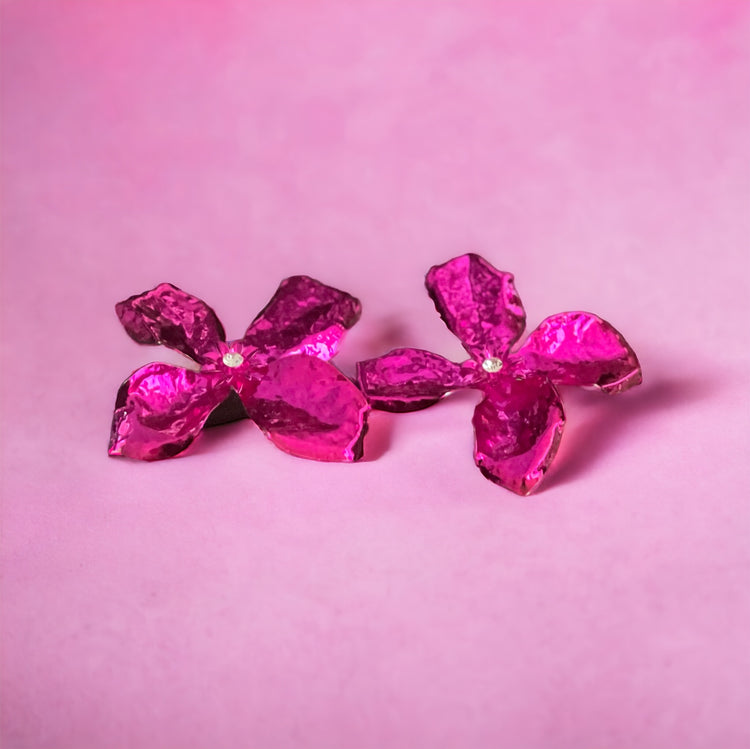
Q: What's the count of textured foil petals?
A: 8